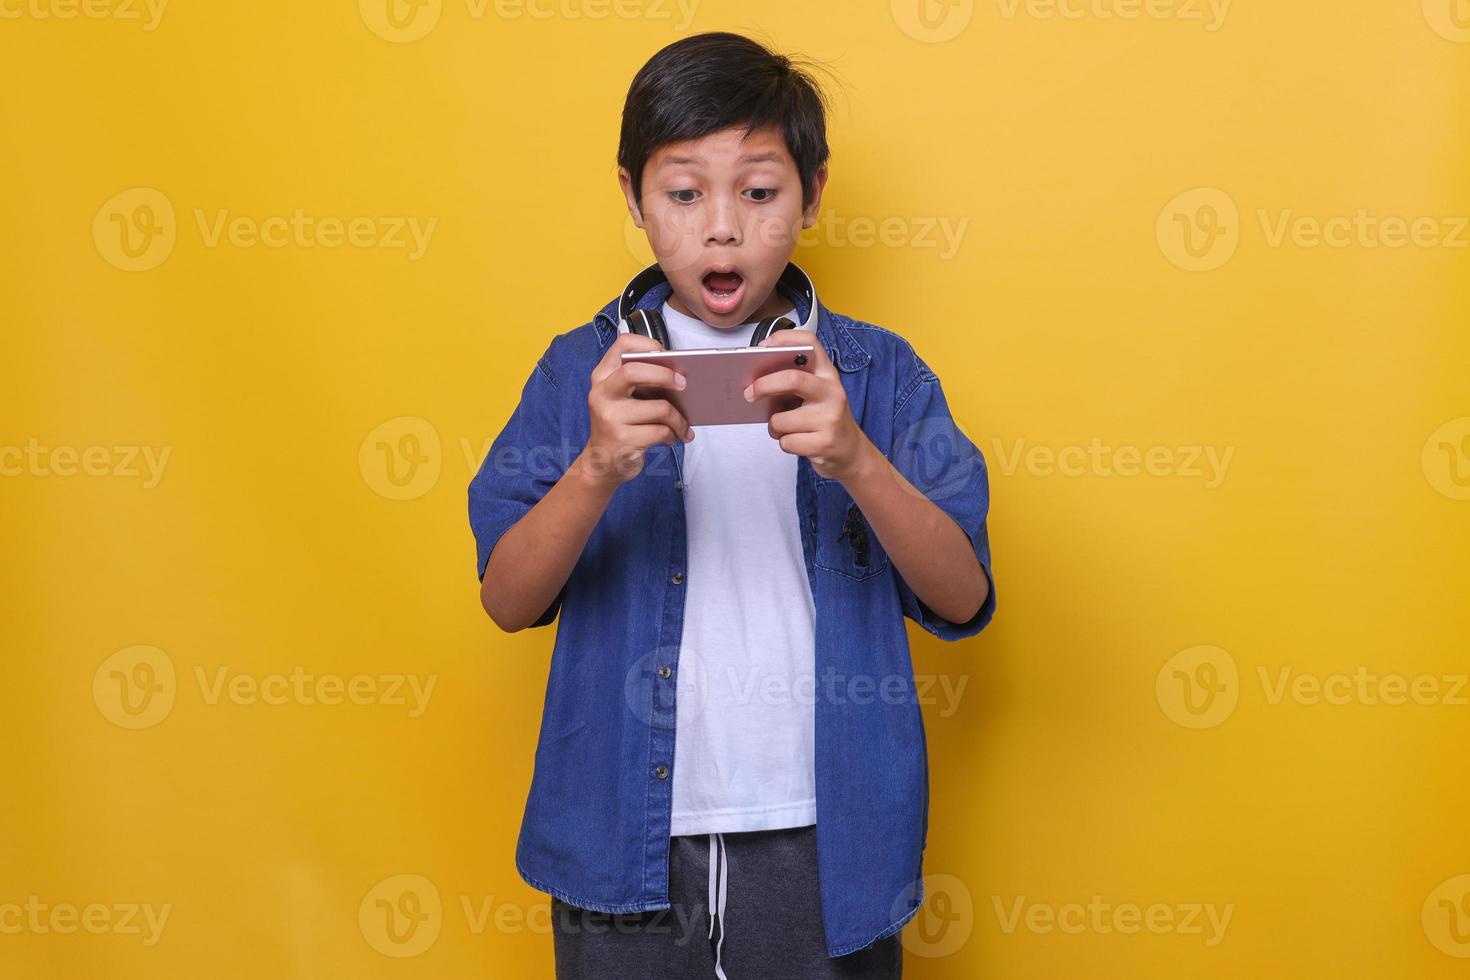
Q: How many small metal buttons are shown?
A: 4